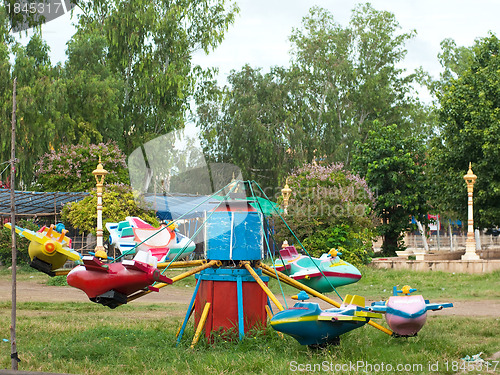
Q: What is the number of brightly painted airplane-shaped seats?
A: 6